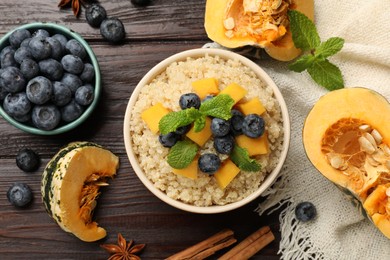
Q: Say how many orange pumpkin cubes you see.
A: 8